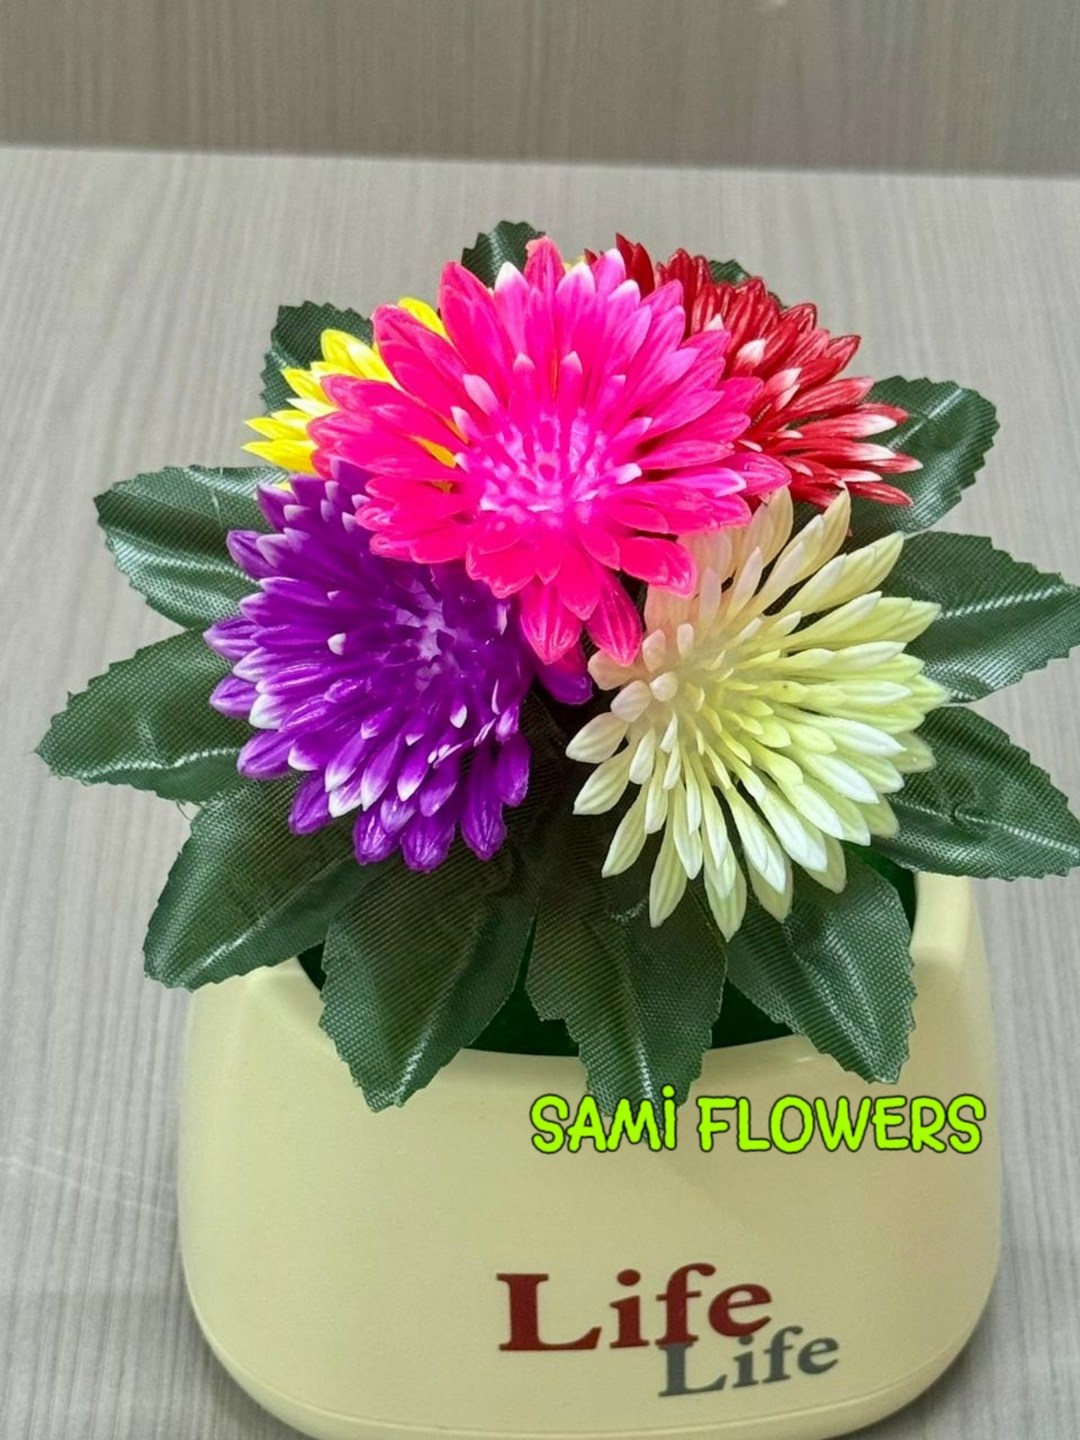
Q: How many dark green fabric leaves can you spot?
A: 12